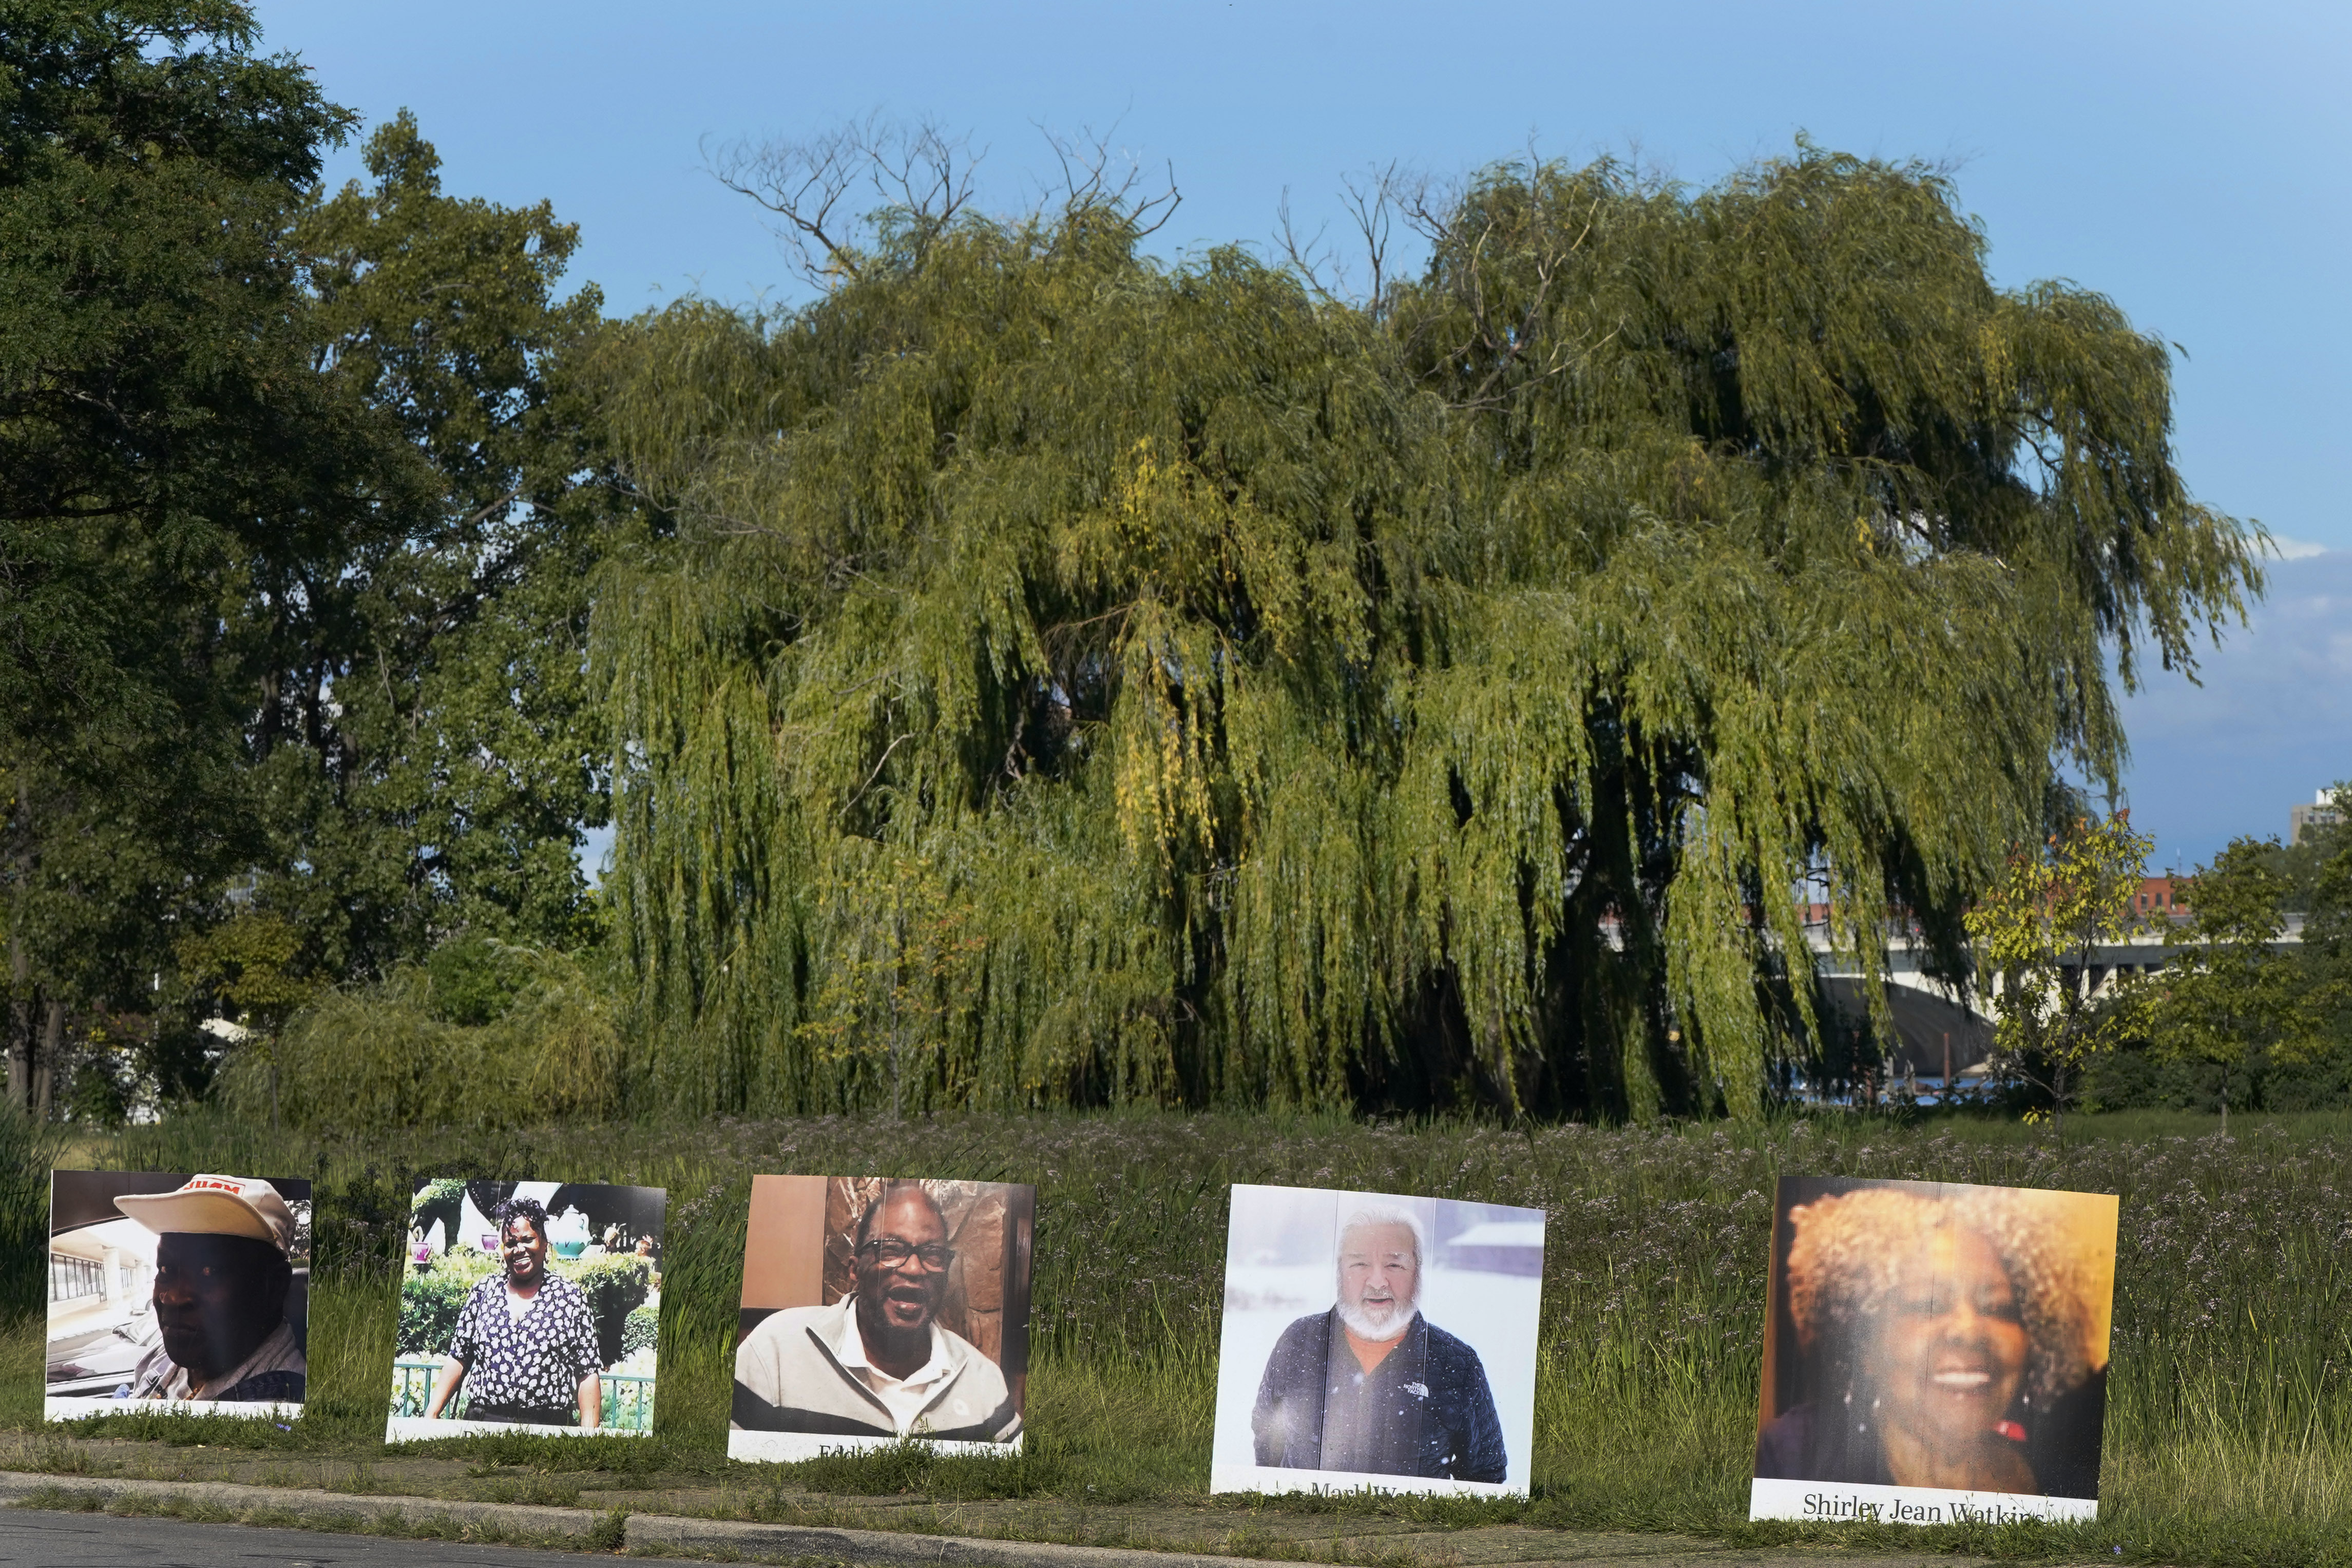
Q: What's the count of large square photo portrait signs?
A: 5